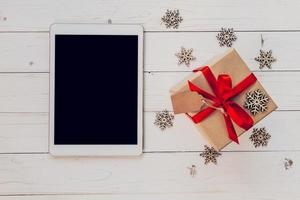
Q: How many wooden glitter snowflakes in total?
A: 8